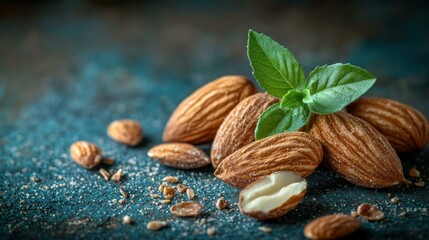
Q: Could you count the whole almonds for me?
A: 9